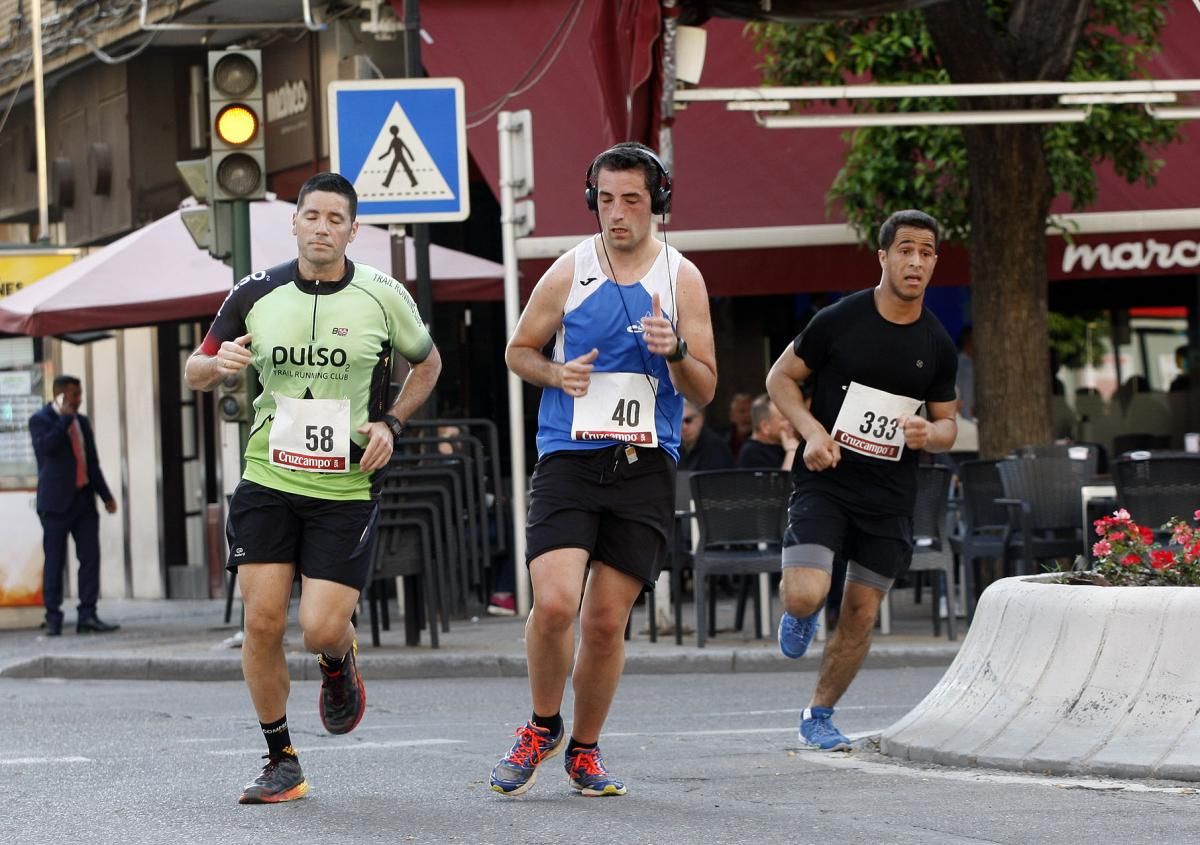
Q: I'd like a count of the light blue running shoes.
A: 2